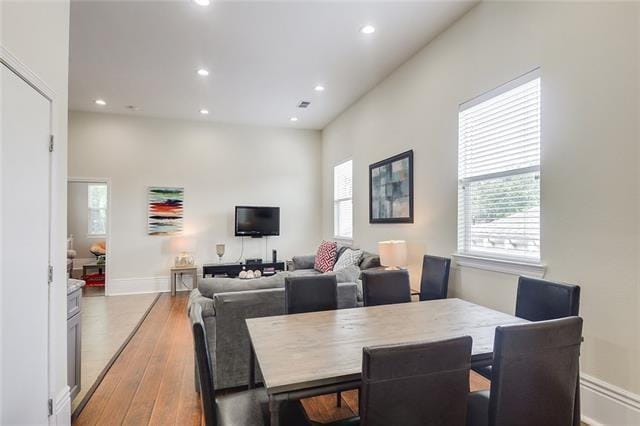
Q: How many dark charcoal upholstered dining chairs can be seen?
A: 7